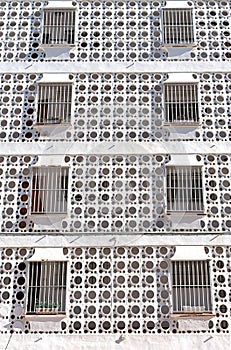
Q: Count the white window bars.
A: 8